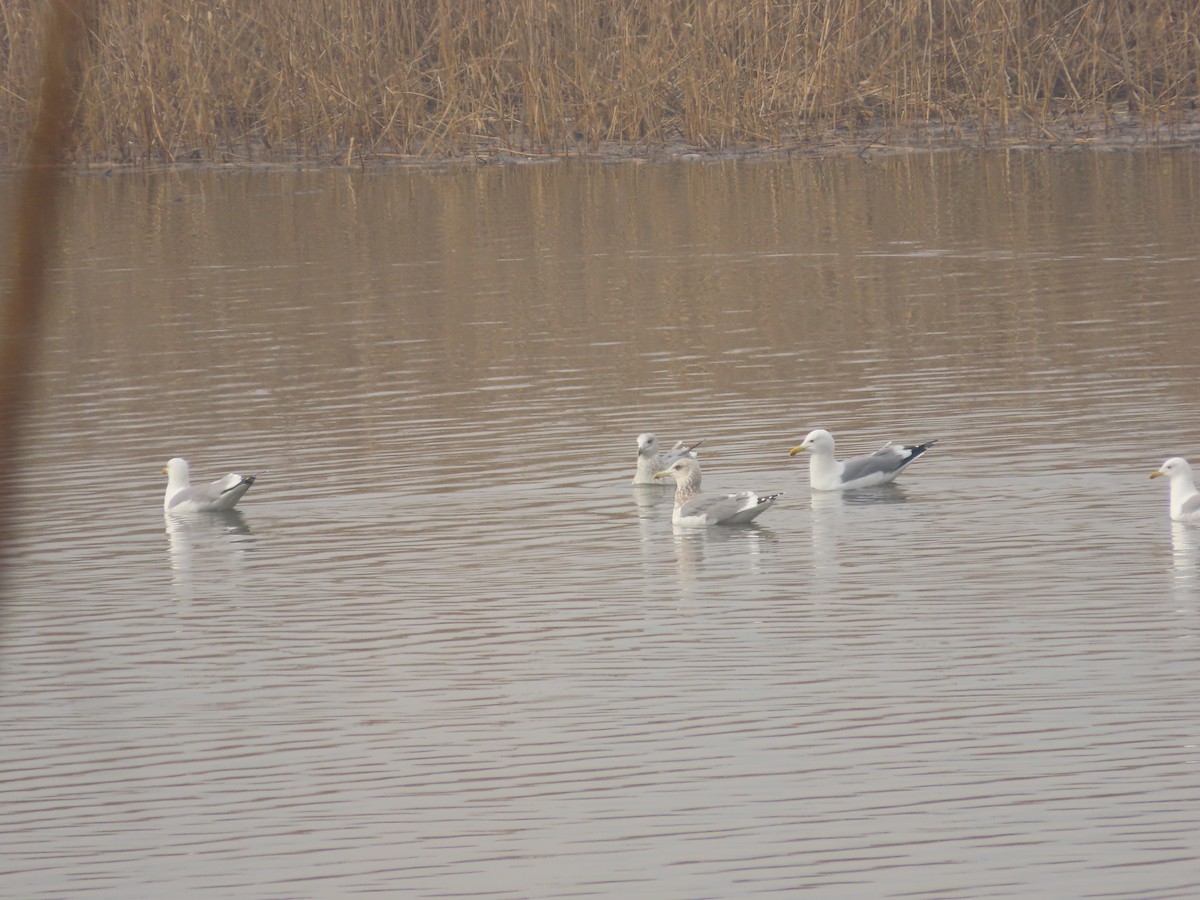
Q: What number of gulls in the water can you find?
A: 5